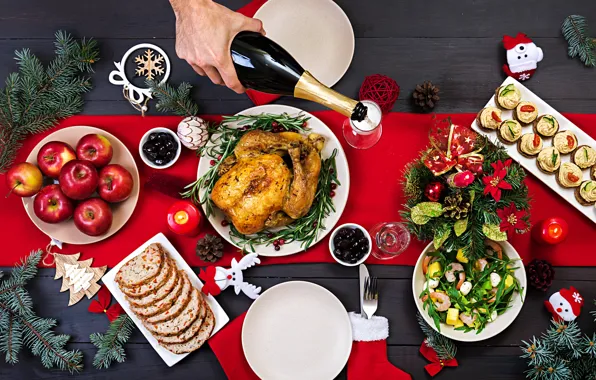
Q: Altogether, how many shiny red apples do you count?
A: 7